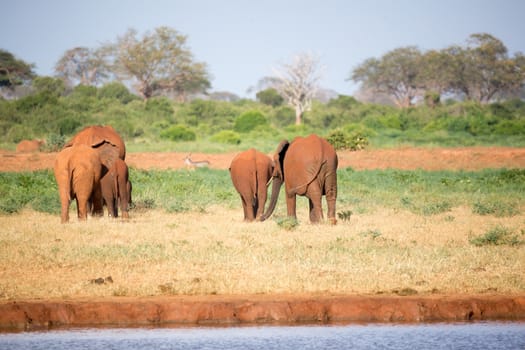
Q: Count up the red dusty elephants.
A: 5